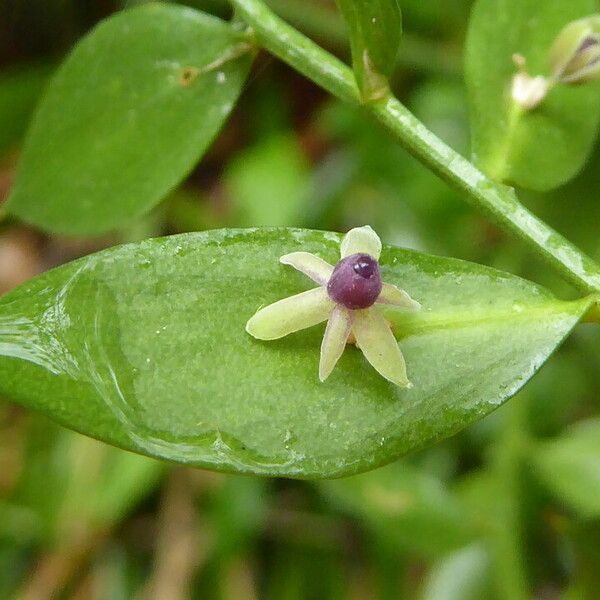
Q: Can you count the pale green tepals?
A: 6